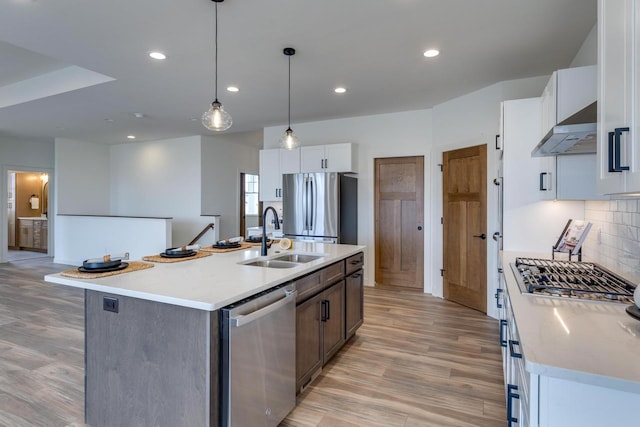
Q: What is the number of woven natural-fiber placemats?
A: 4